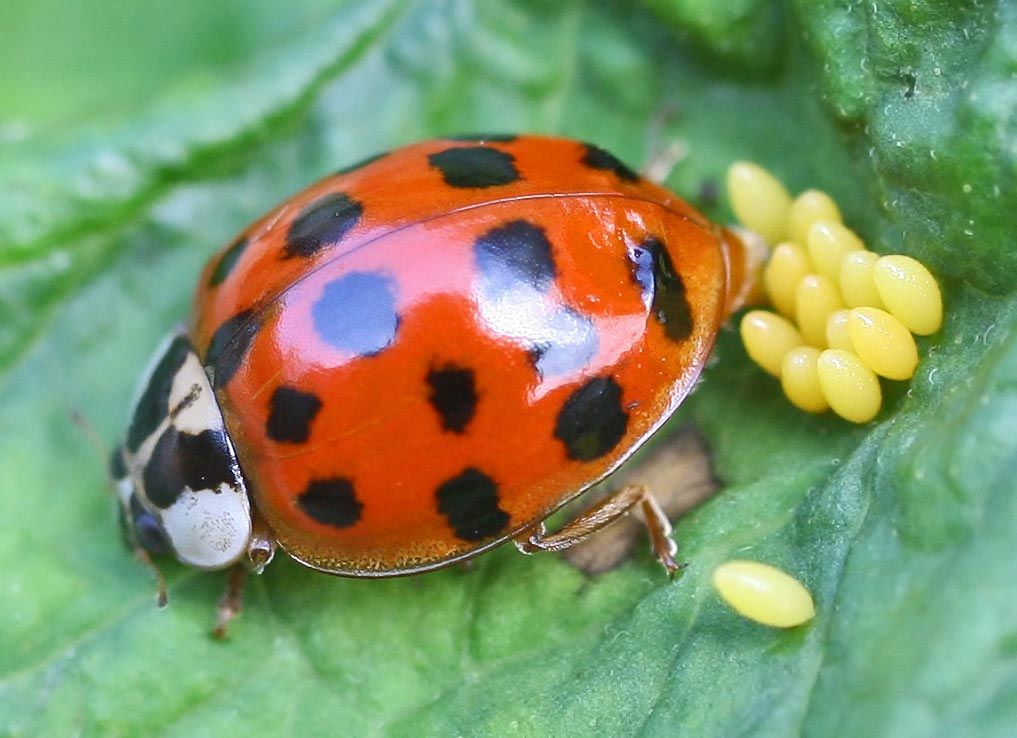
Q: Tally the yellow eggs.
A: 13